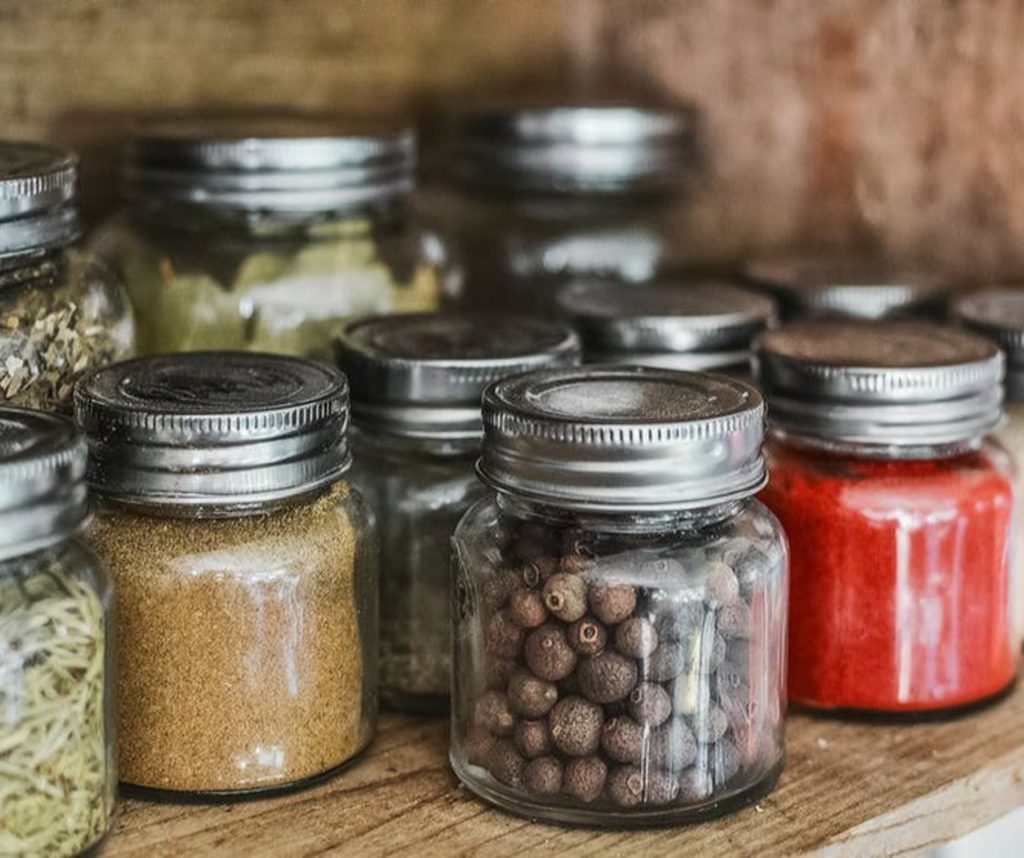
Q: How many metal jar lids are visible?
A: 11